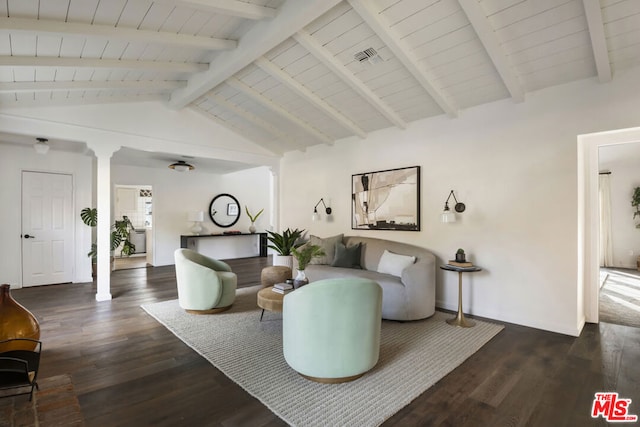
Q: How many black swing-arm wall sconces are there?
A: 2